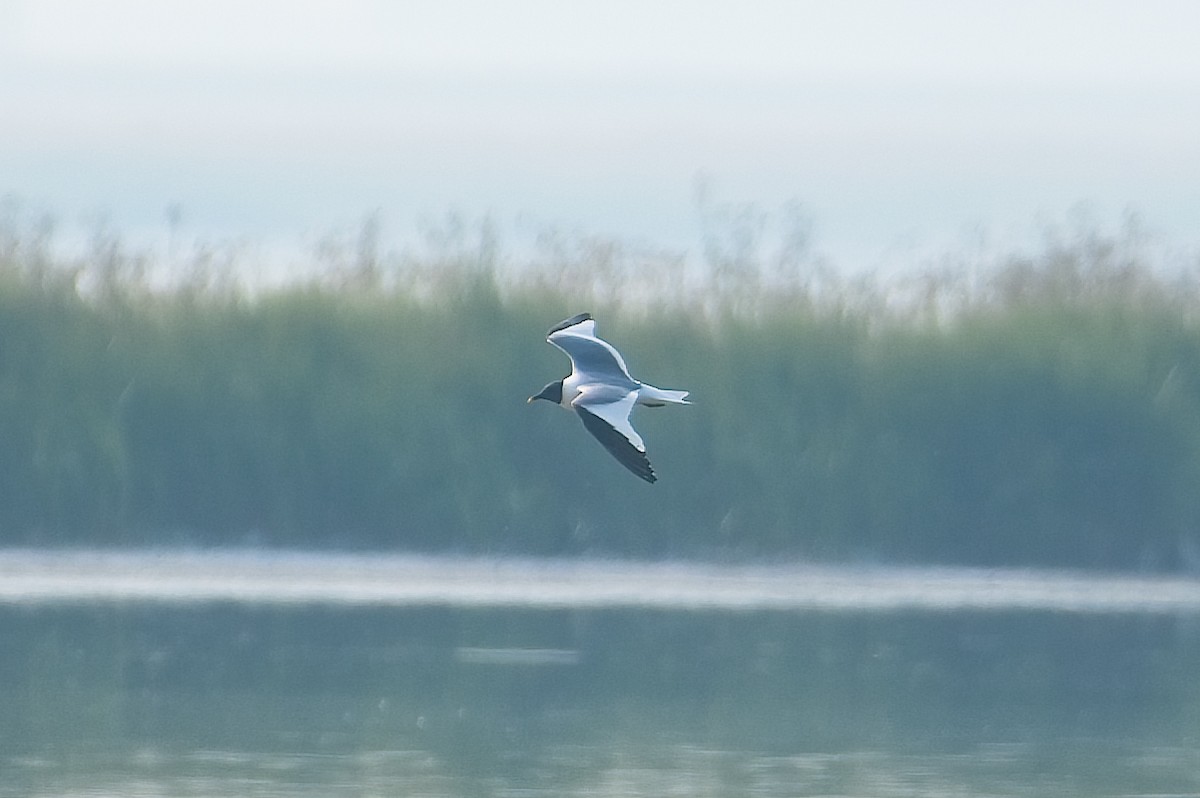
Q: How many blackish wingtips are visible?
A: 2